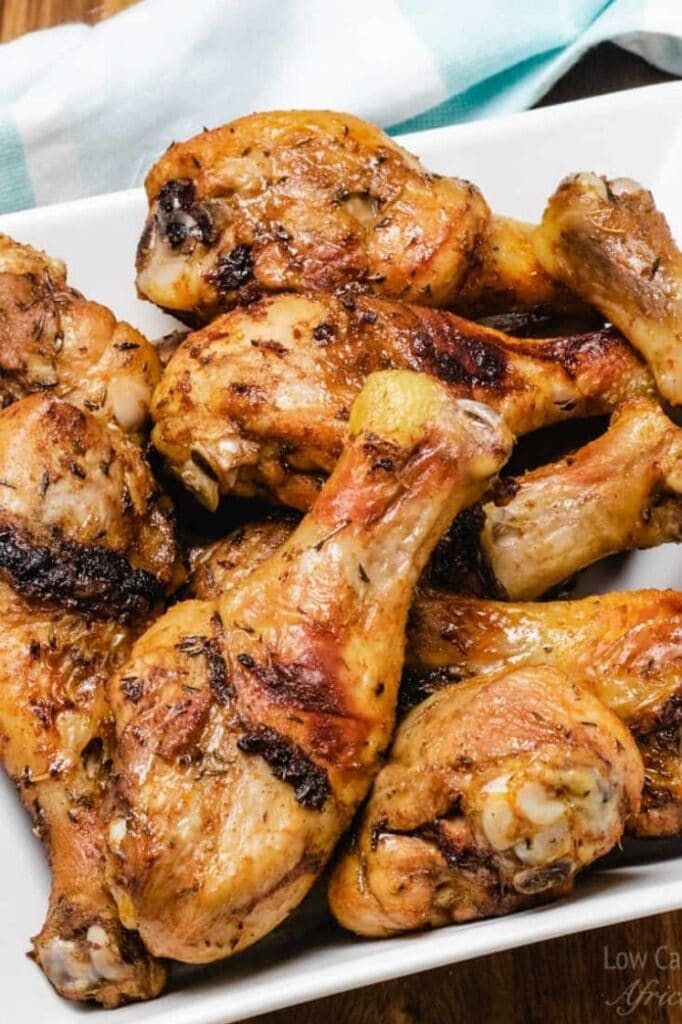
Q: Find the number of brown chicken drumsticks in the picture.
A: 9